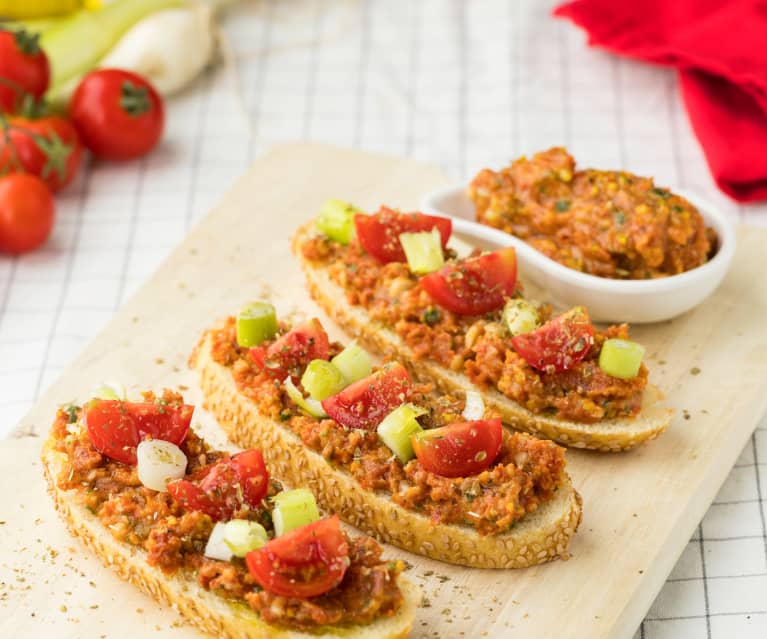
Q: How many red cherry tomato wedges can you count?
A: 9